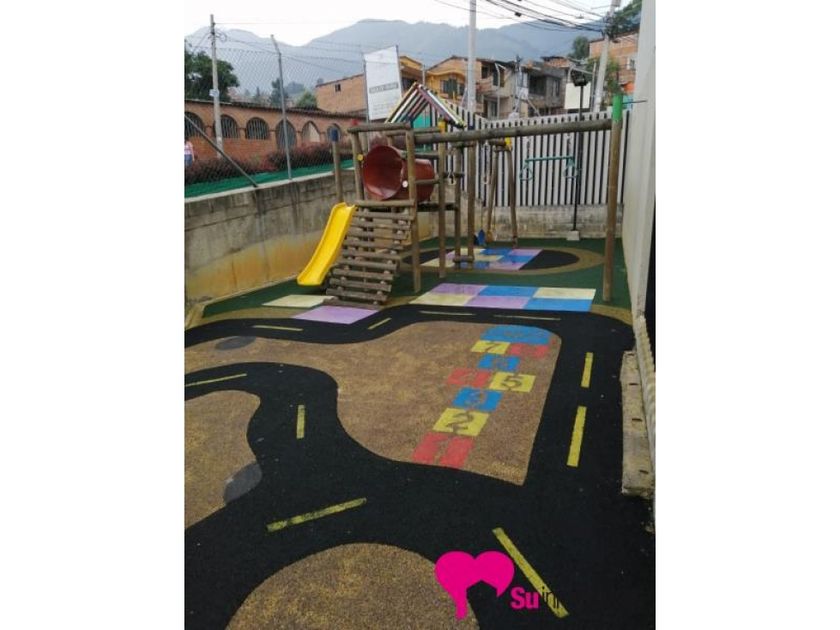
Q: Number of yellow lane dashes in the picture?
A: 10